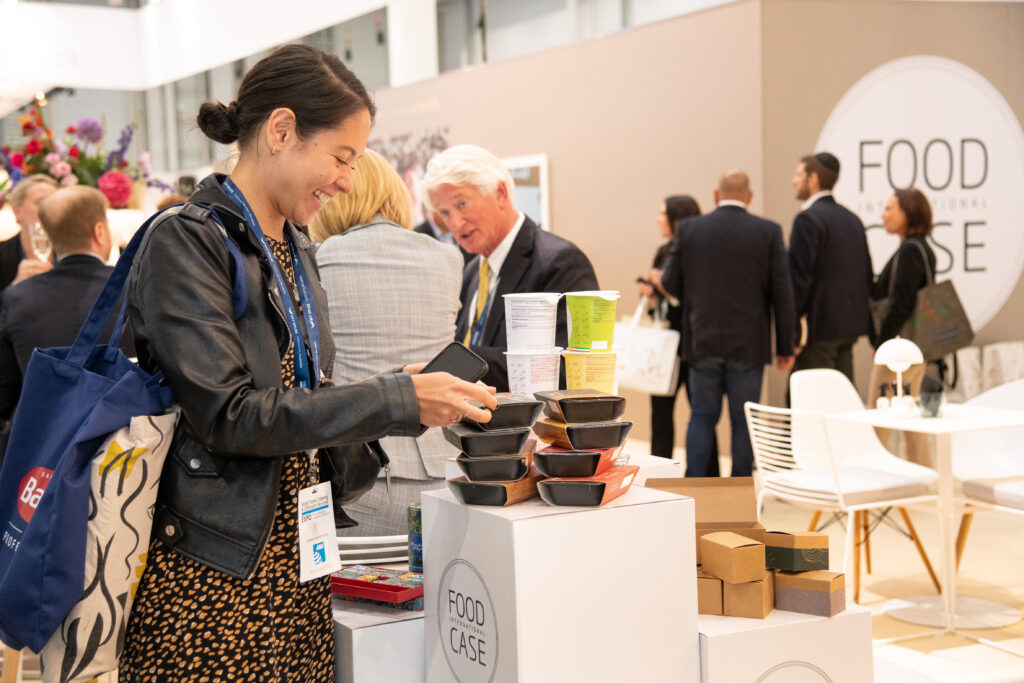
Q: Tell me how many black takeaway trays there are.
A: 8